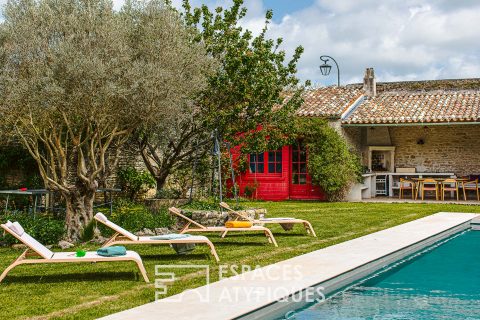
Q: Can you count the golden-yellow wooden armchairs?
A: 4